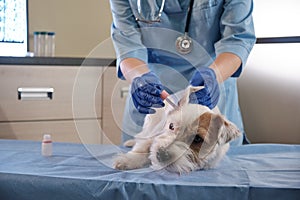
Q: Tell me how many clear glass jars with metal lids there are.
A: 0